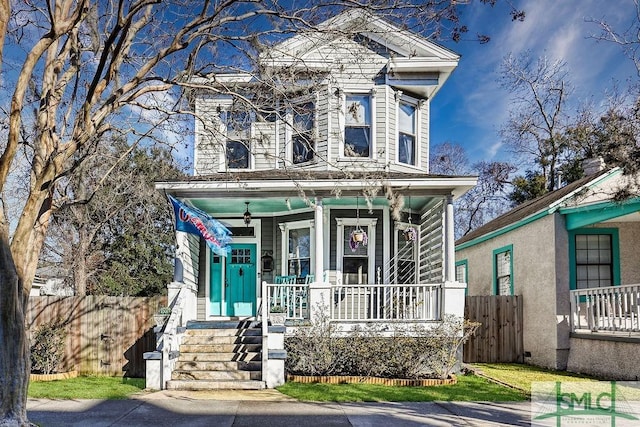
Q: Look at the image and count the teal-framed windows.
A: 3